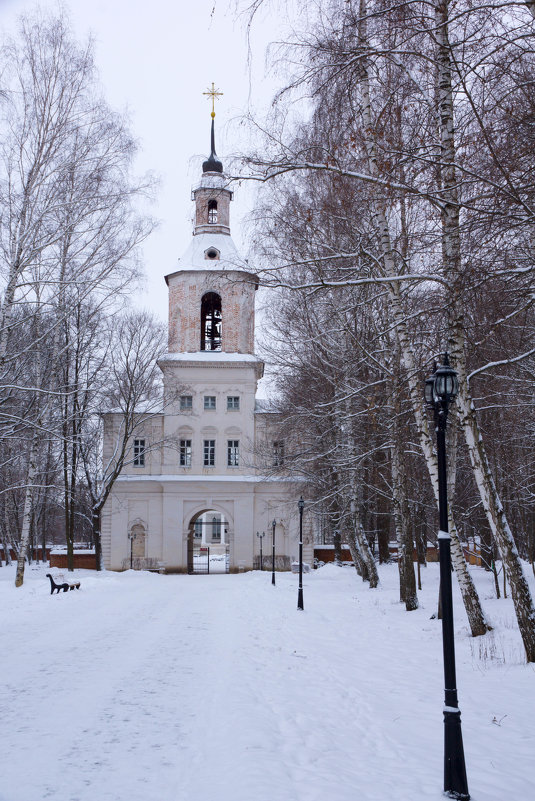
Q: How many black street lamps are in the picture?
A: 5